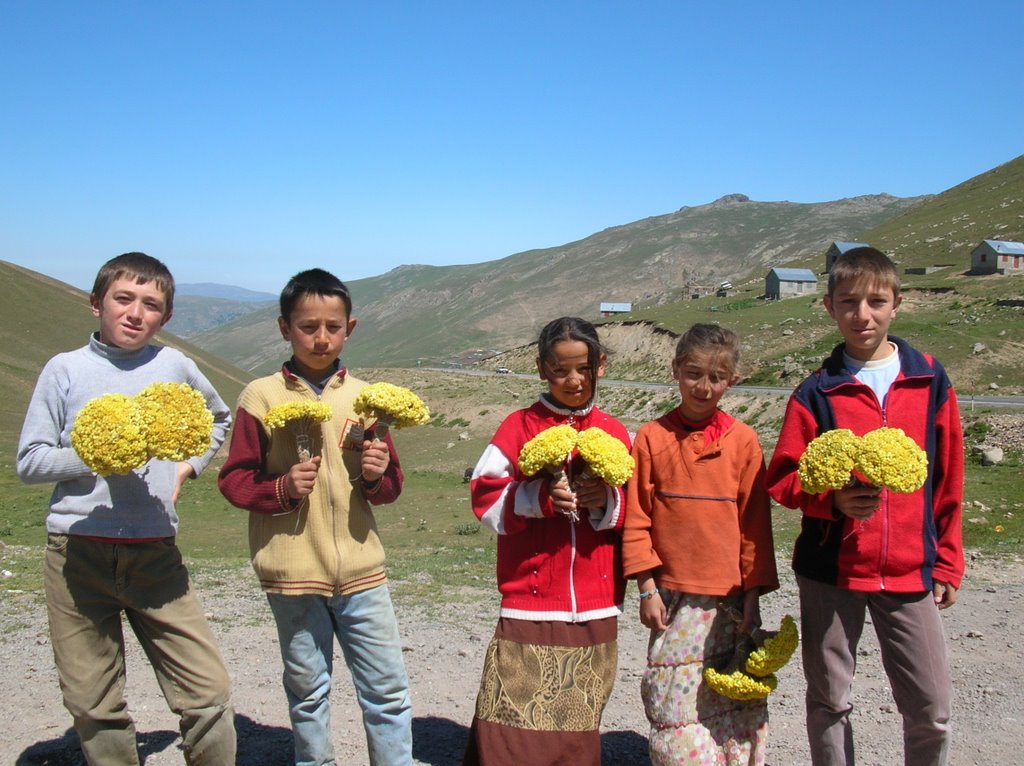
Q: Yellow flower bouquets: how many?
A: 10